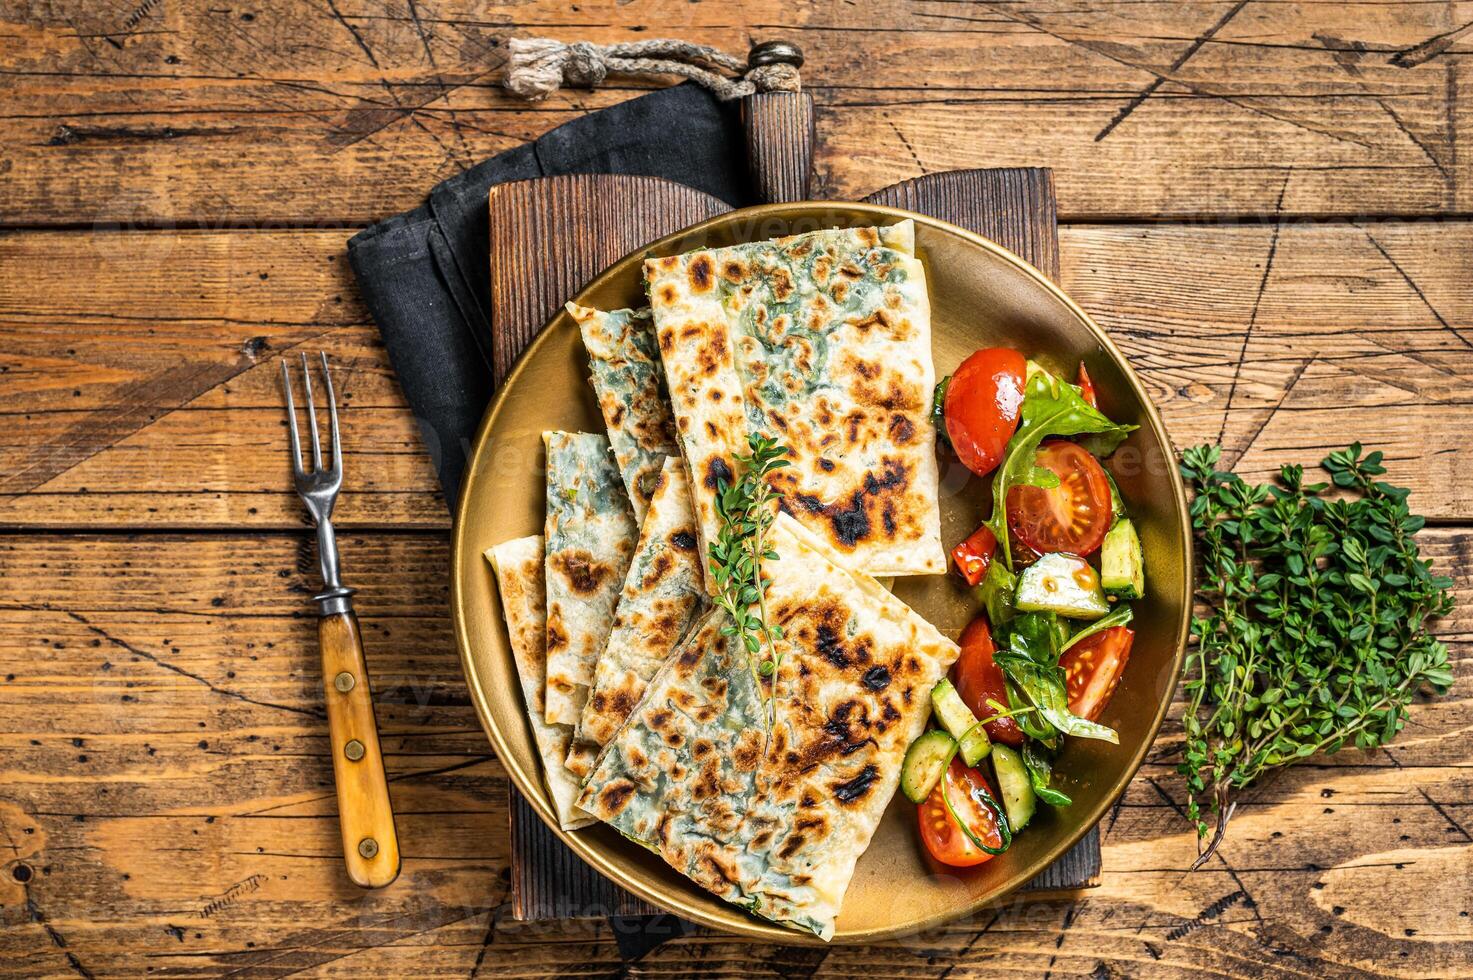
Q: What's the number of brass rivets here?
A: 3